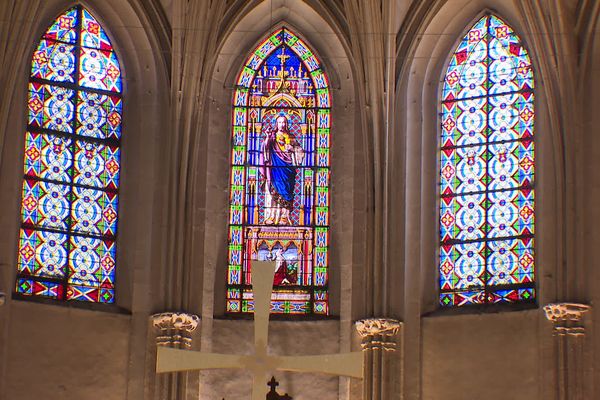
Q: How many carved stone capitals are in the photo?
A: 3